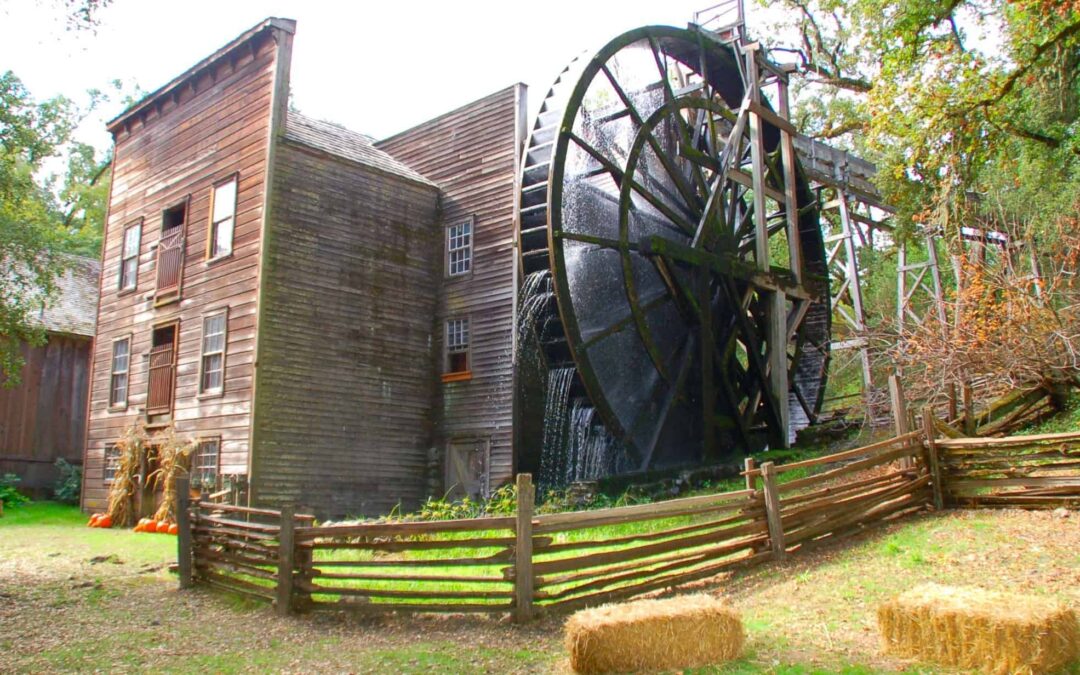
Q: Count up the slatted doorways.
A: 2